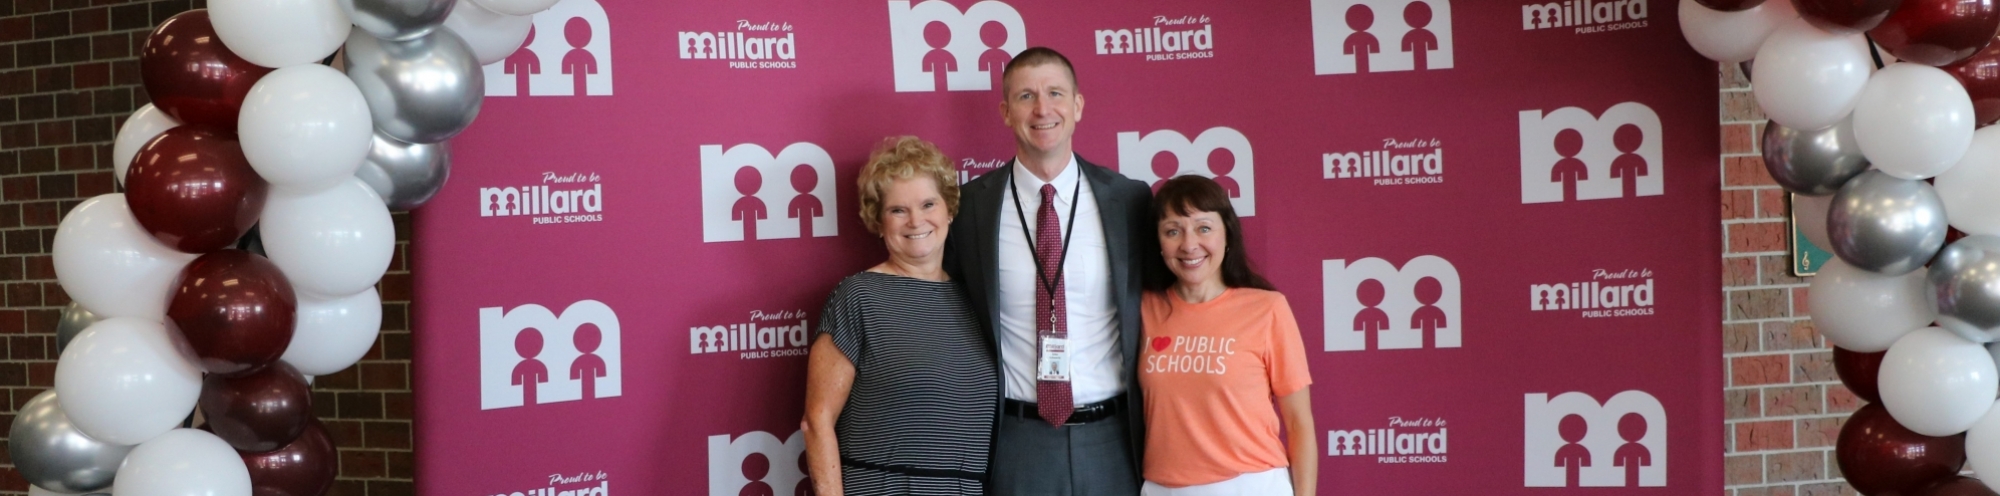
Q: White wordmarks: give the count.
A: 10